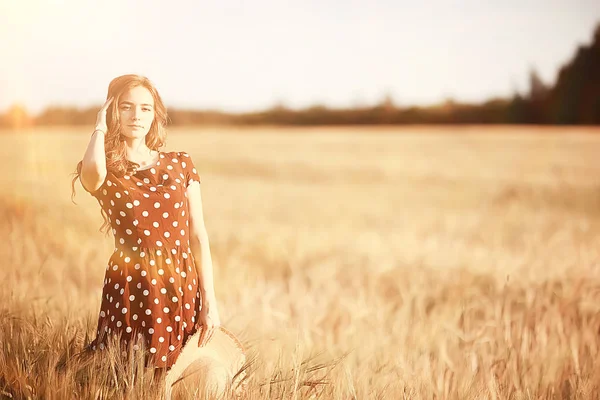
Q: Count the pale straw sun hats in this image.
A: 1